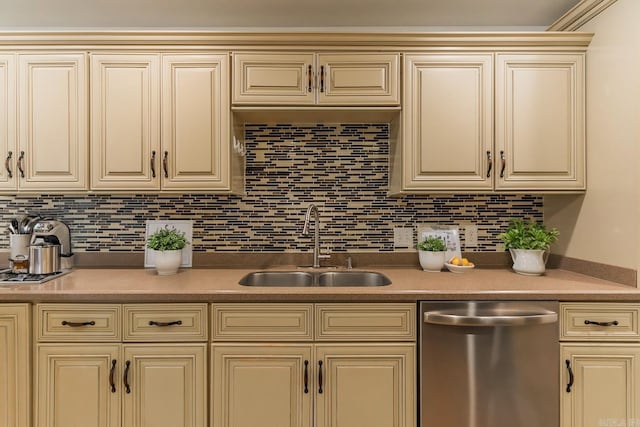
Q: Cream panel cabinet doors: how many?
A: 14